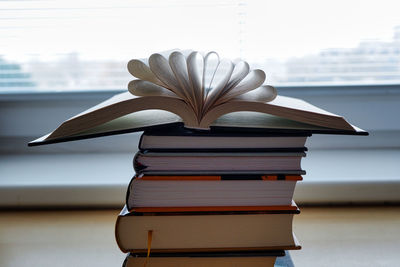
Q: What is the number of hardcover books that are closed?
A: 5